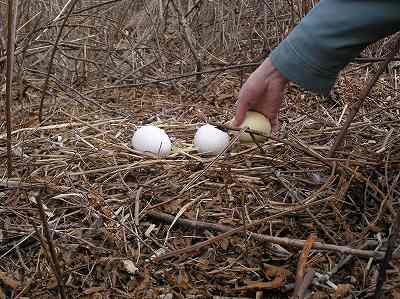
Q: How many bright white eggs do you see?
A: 2